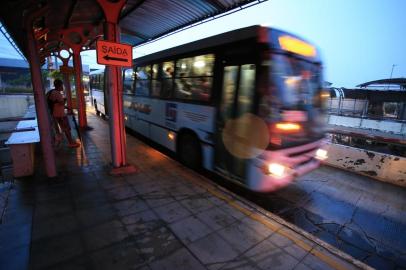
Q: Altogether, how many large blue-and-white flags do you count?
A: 0